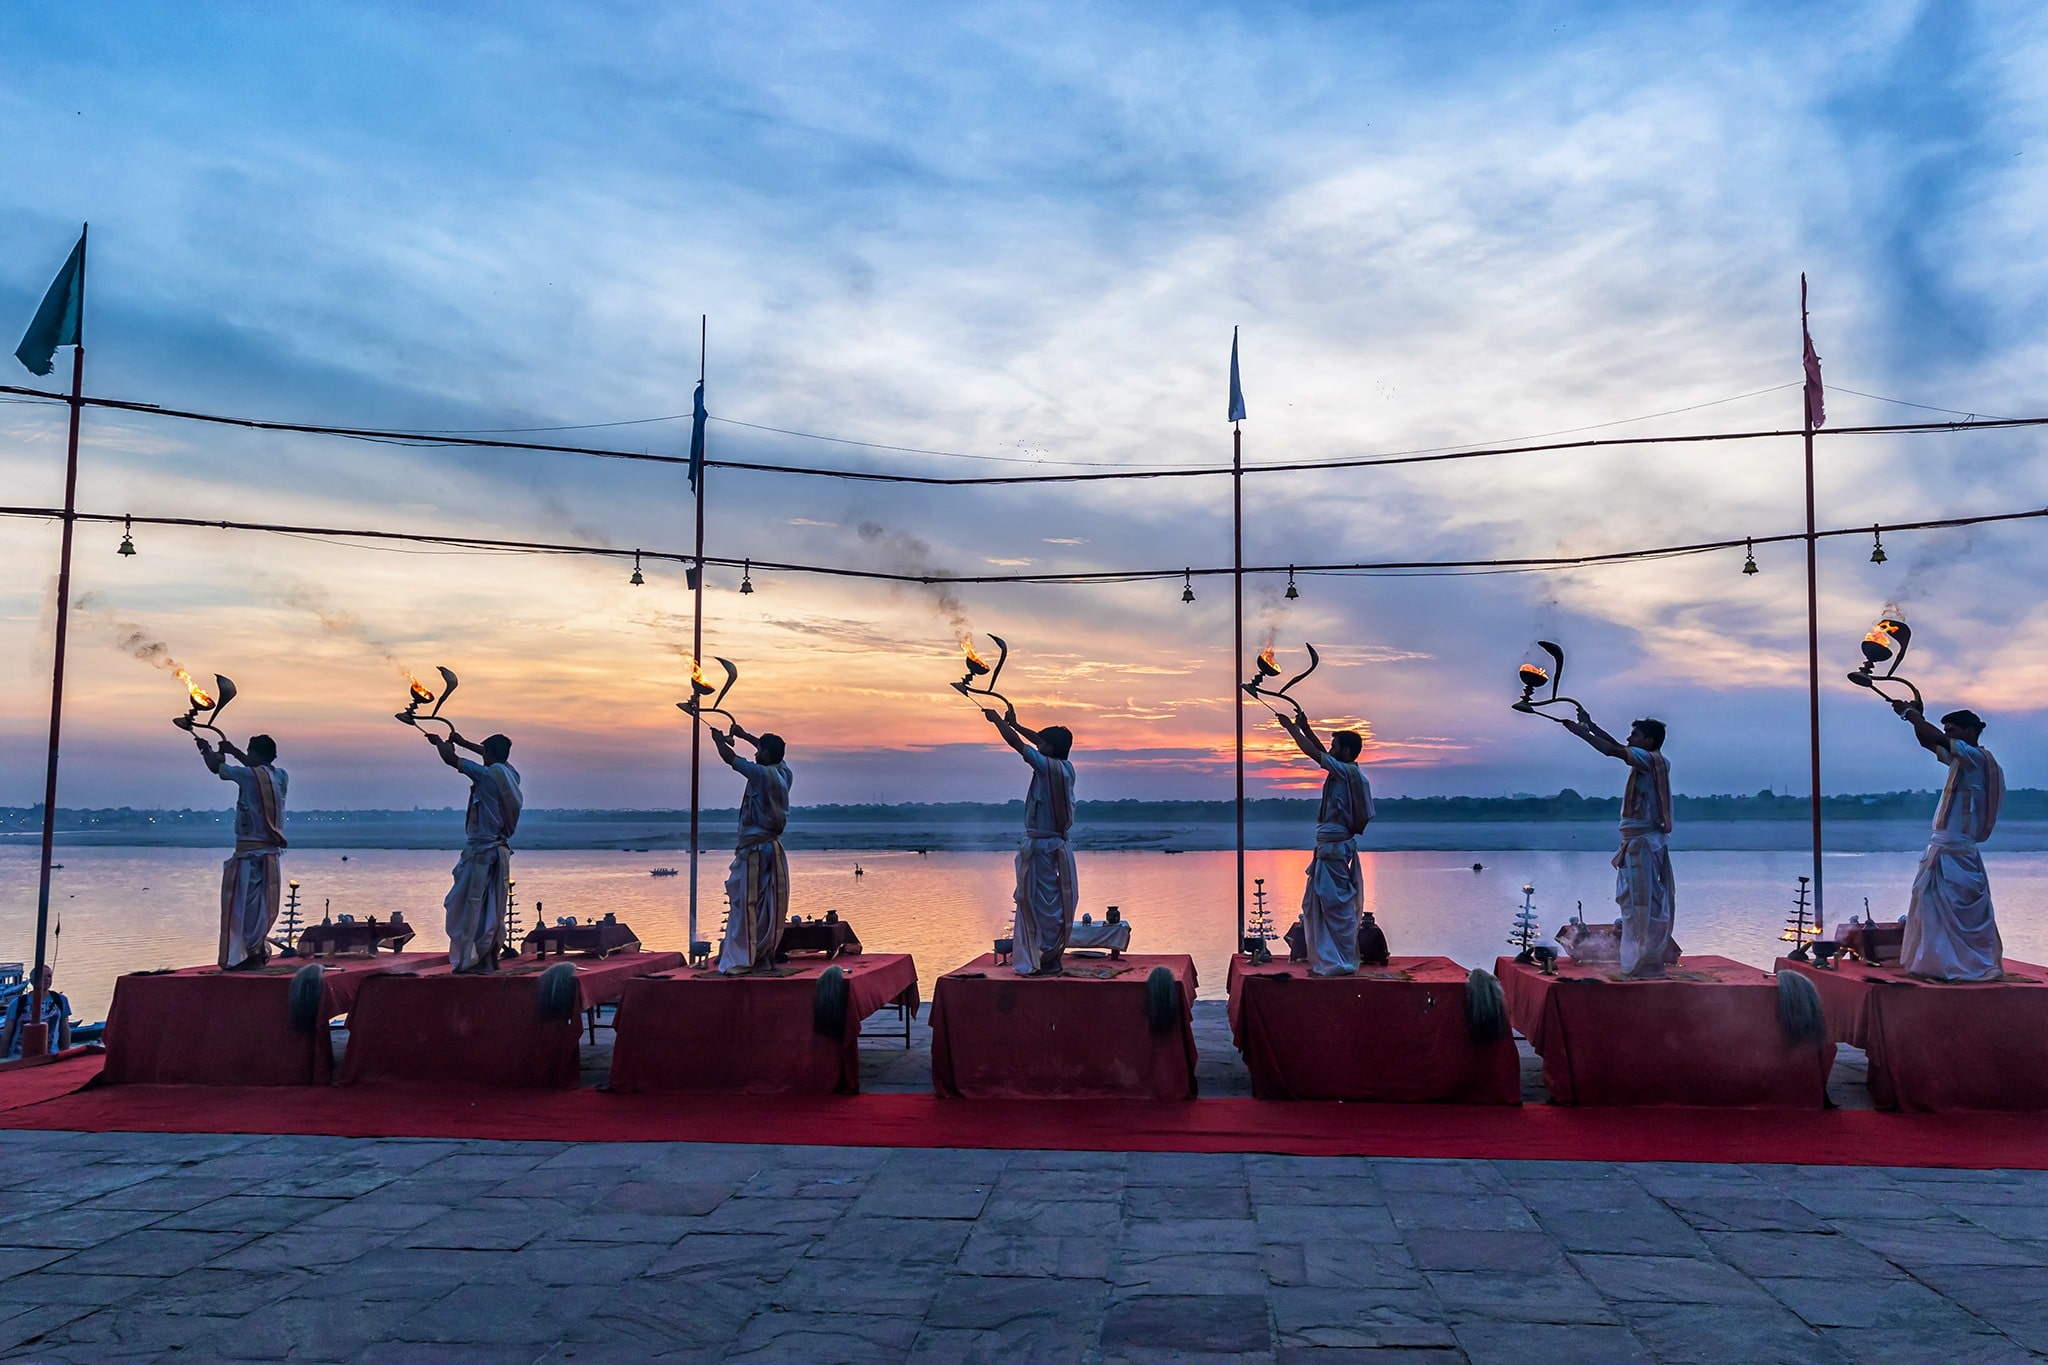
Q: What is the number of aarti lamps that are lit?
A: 7